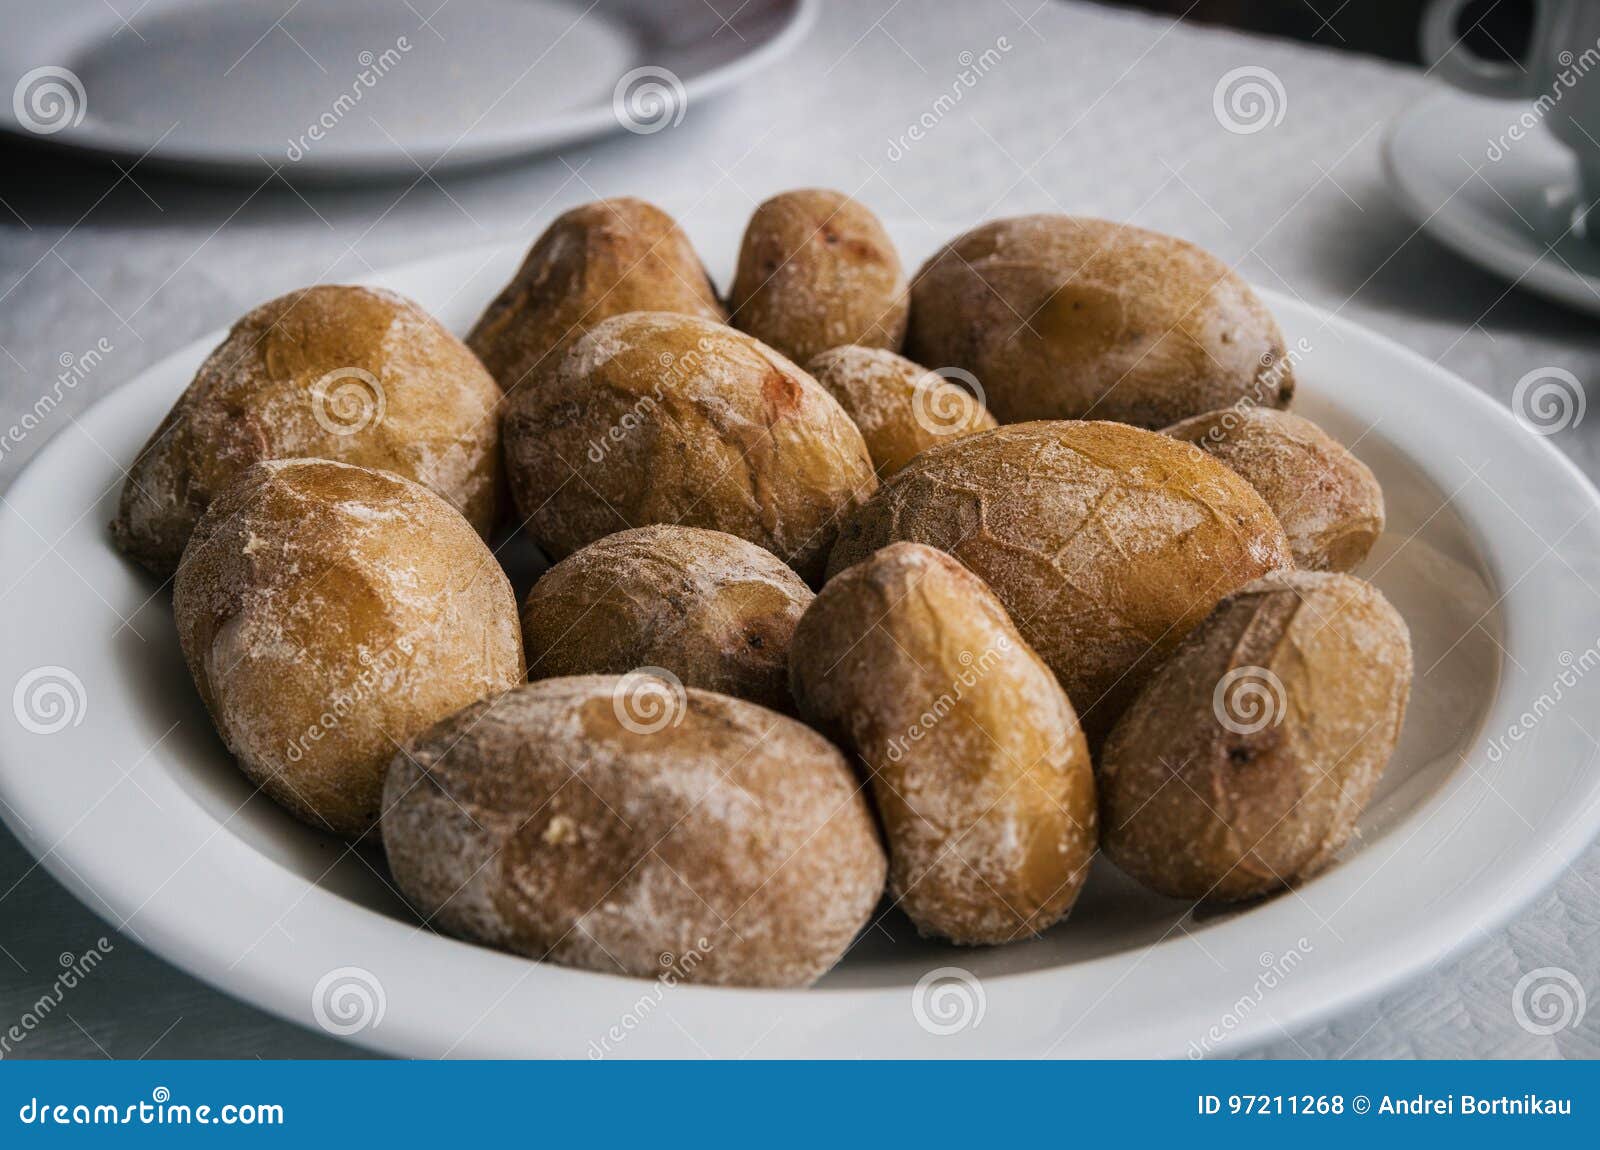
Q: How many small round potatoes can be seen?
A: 13